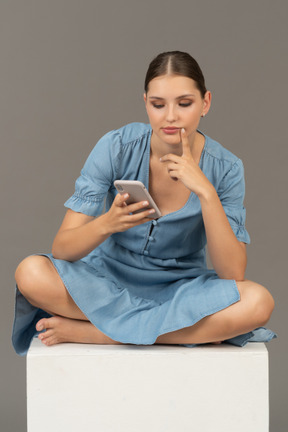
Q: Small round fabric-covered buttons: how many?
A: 3